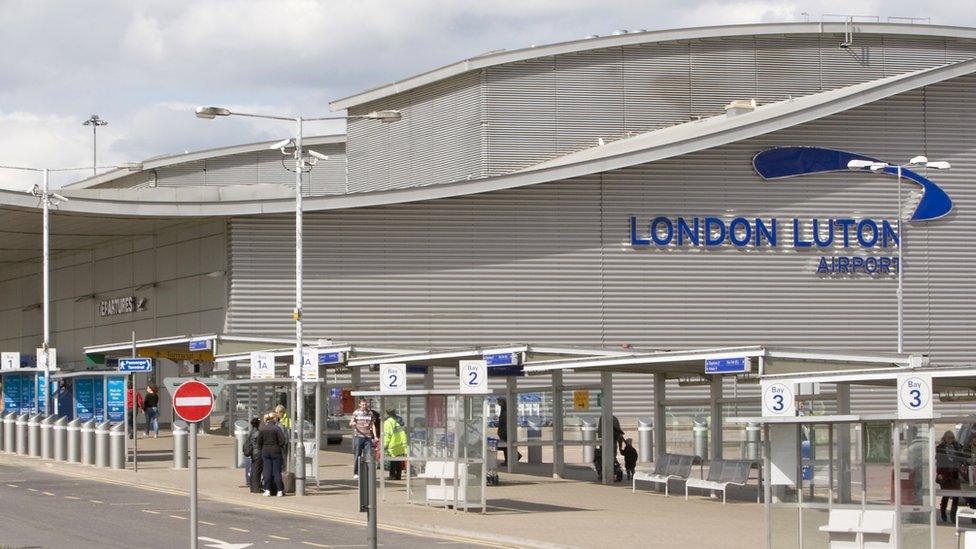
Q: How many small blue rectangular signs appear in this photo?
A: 5